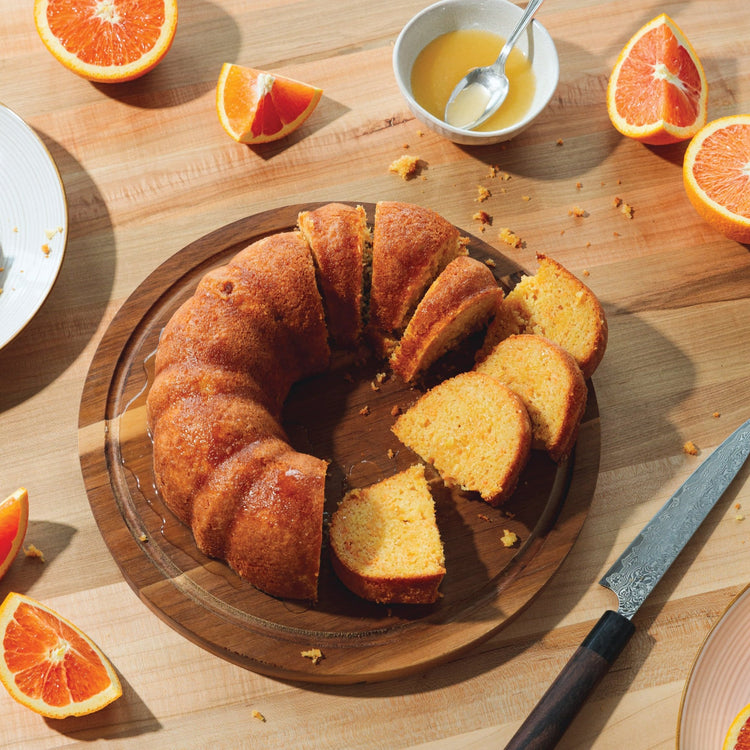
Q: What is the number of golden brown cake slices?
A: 7